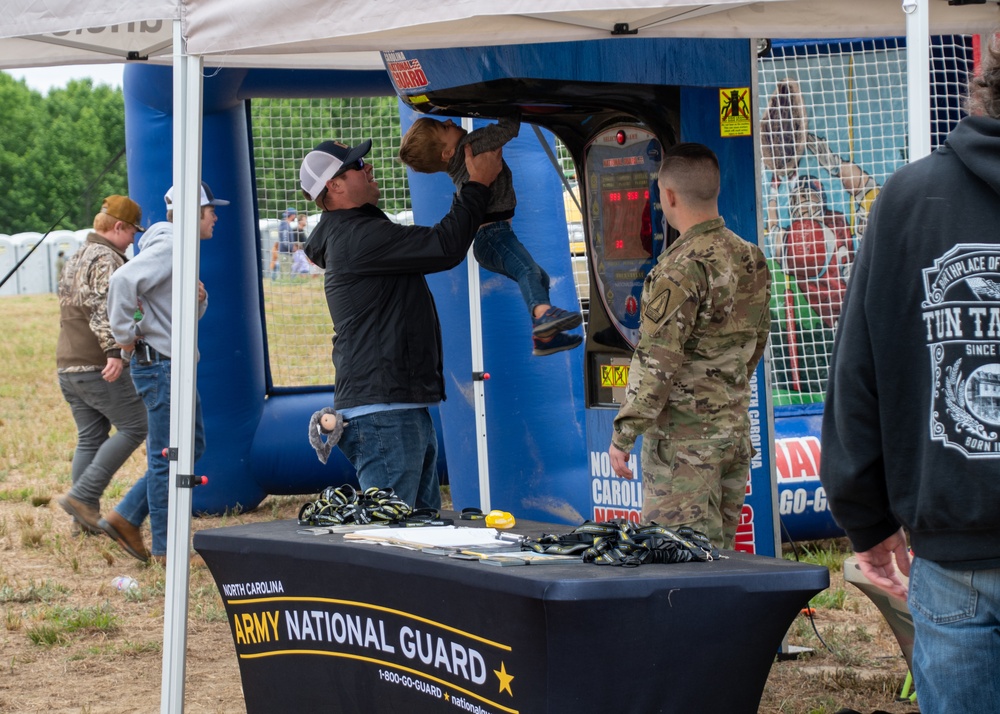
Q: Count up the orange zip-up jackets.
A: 0